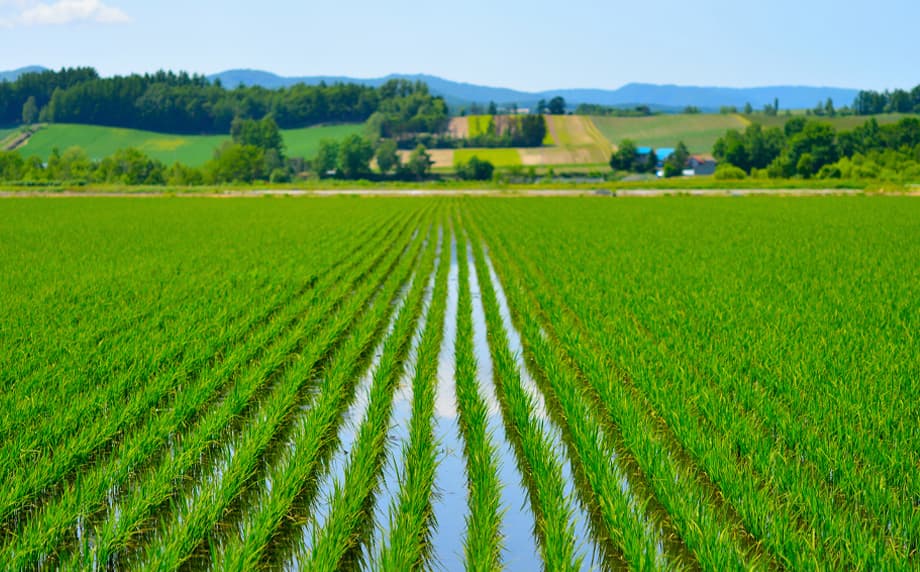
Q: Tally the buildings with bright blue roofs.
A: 2